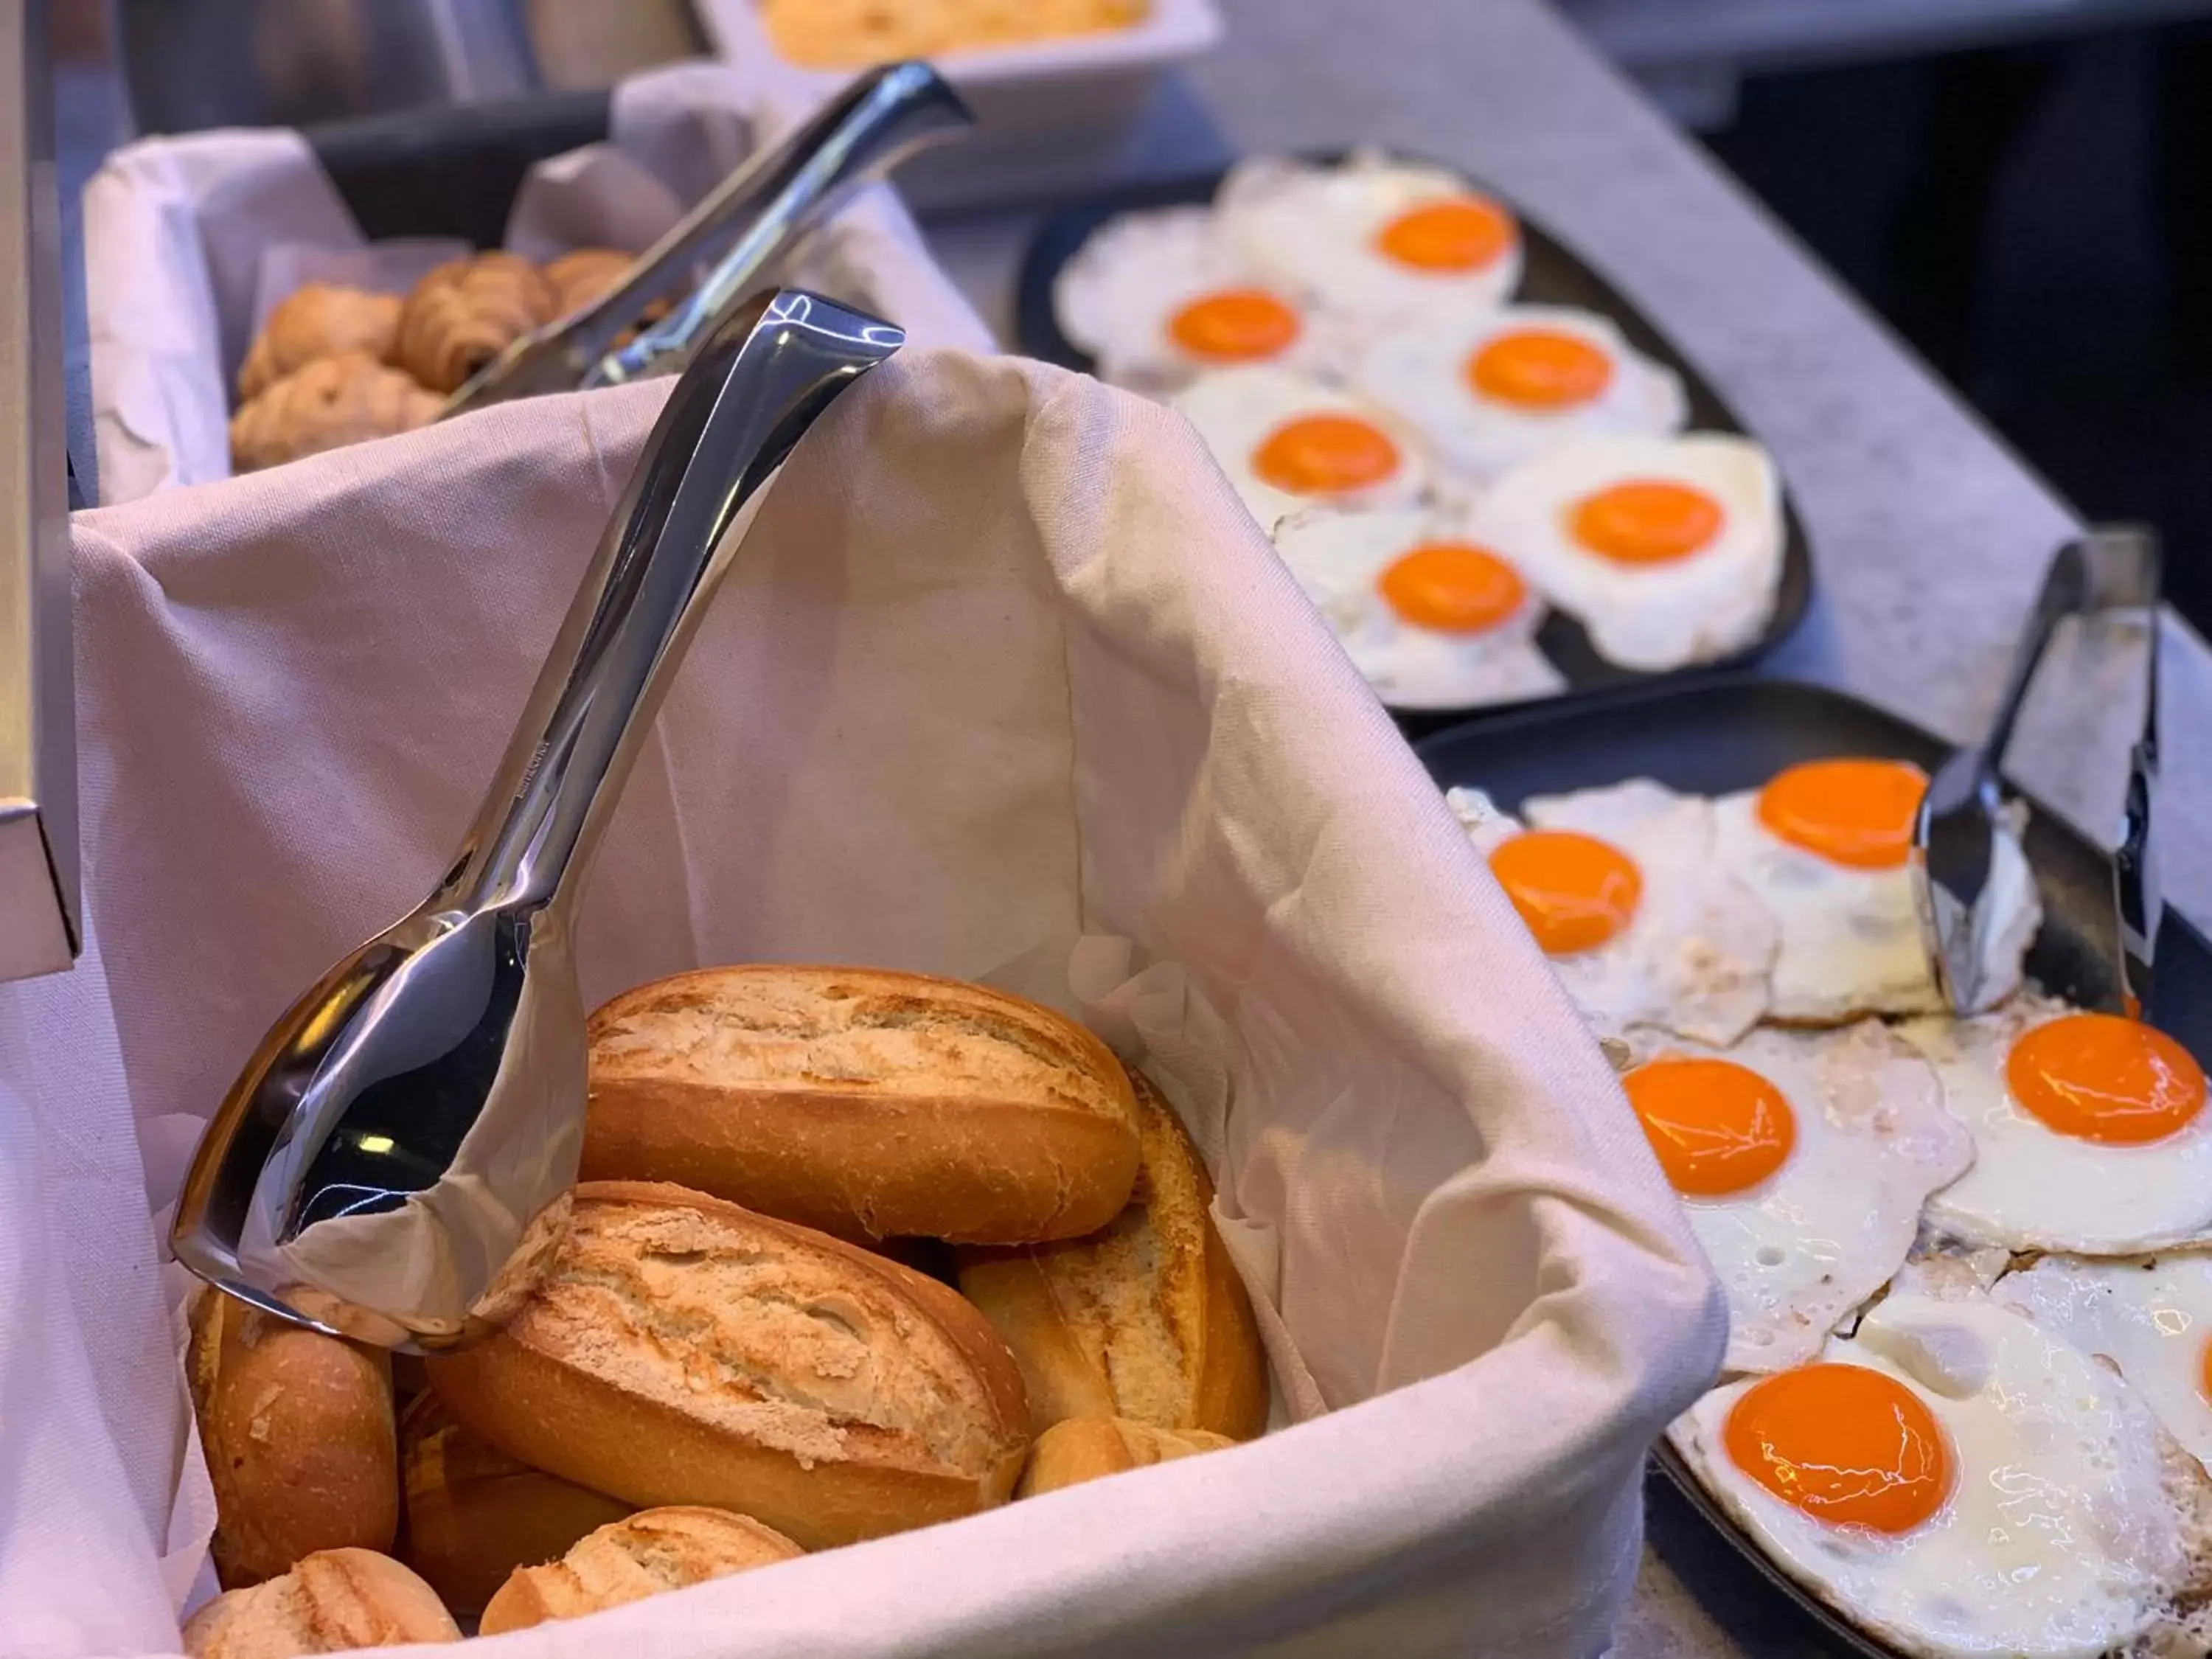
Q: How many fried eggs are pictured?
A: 12